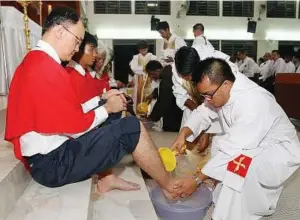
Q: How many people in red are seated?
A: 3